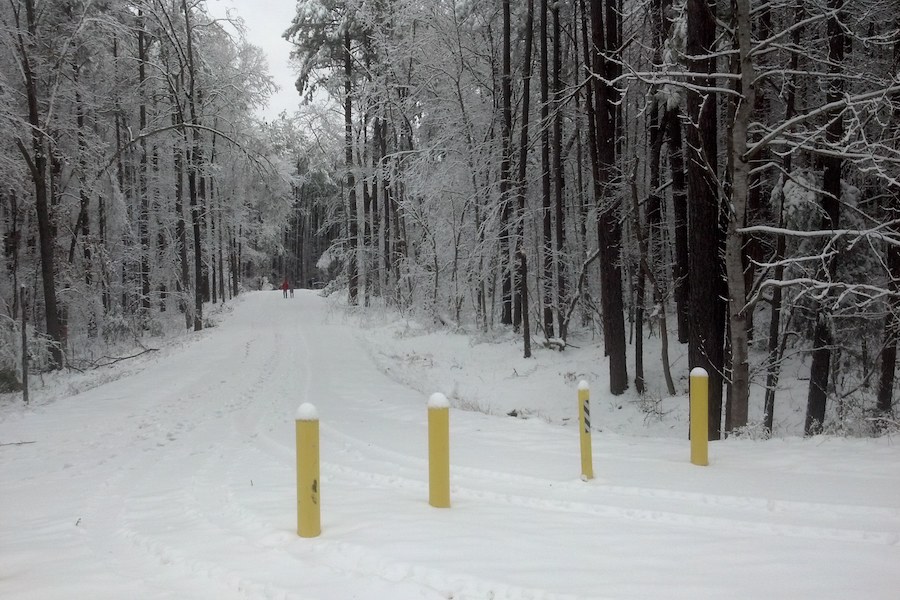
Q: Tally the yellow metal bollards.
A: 4